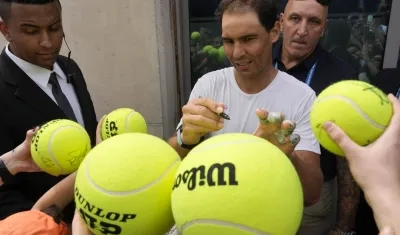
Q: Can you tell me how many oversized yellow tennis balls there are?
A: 5